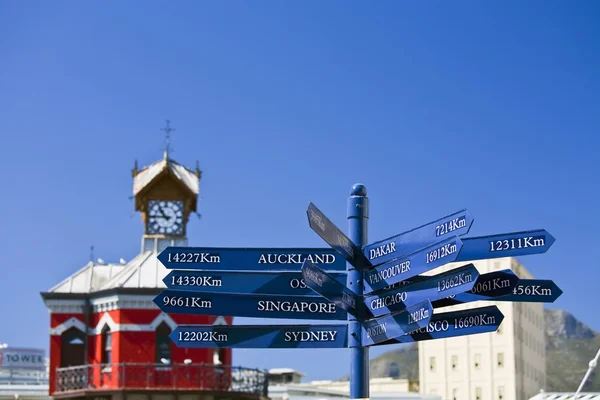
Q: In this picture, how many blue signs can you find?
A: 14